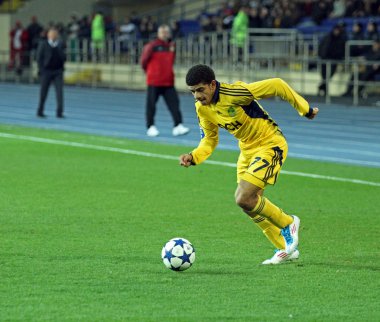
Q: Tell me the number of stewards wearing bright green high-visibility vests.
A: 2